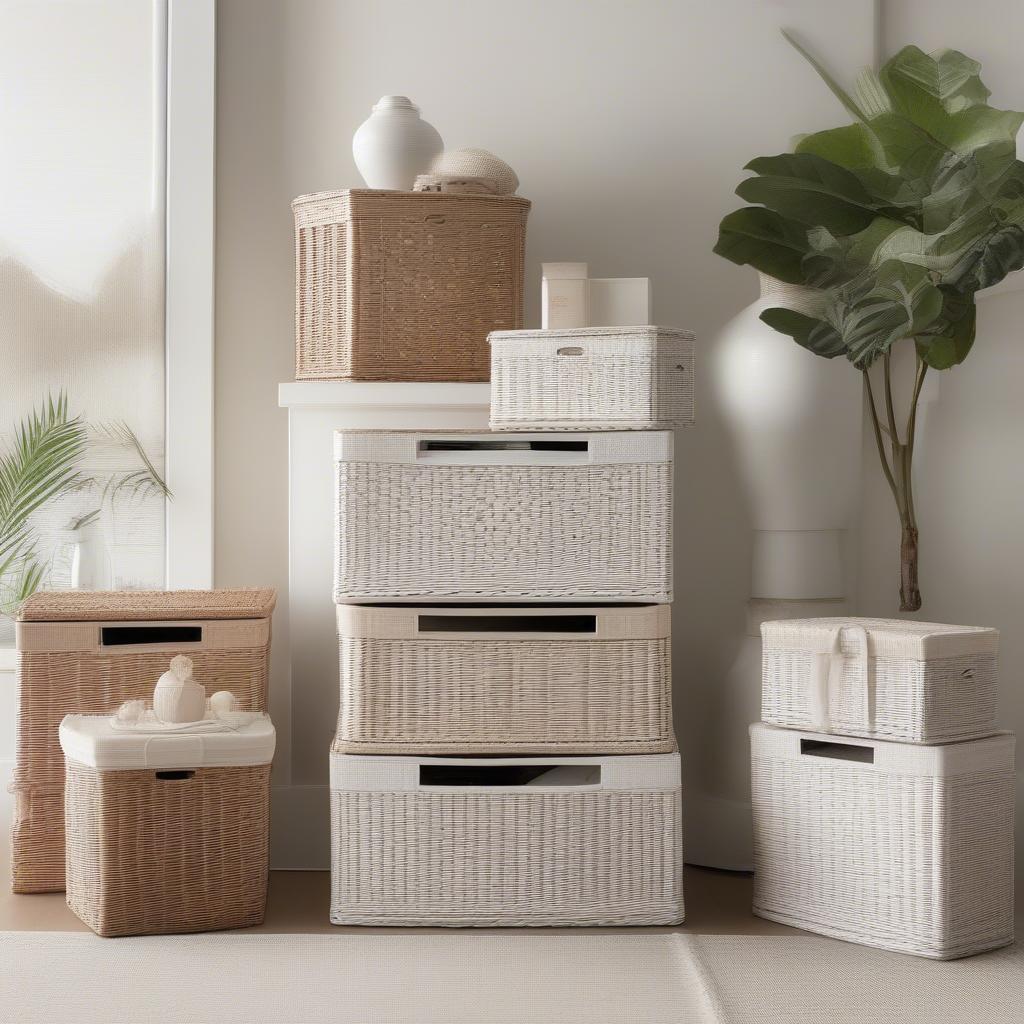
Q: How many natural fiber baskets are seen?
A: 9